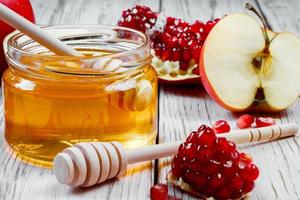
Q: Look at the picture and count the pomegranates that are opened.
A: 2